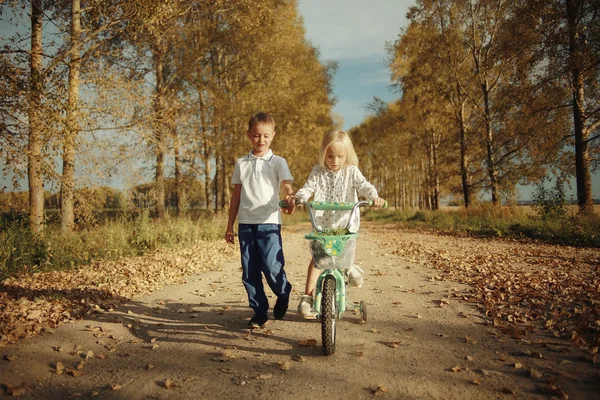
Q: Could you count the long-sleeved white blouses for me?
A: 1